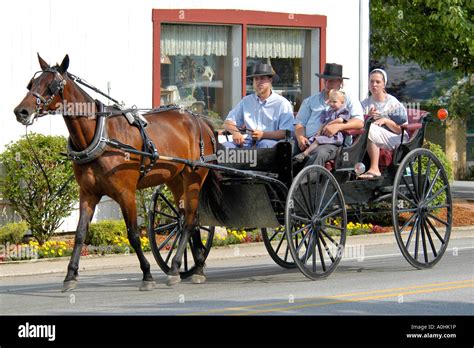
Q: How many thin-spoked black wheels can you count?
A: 4